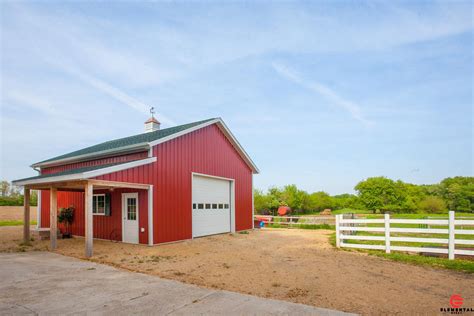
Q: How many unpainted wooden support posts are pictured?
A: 3